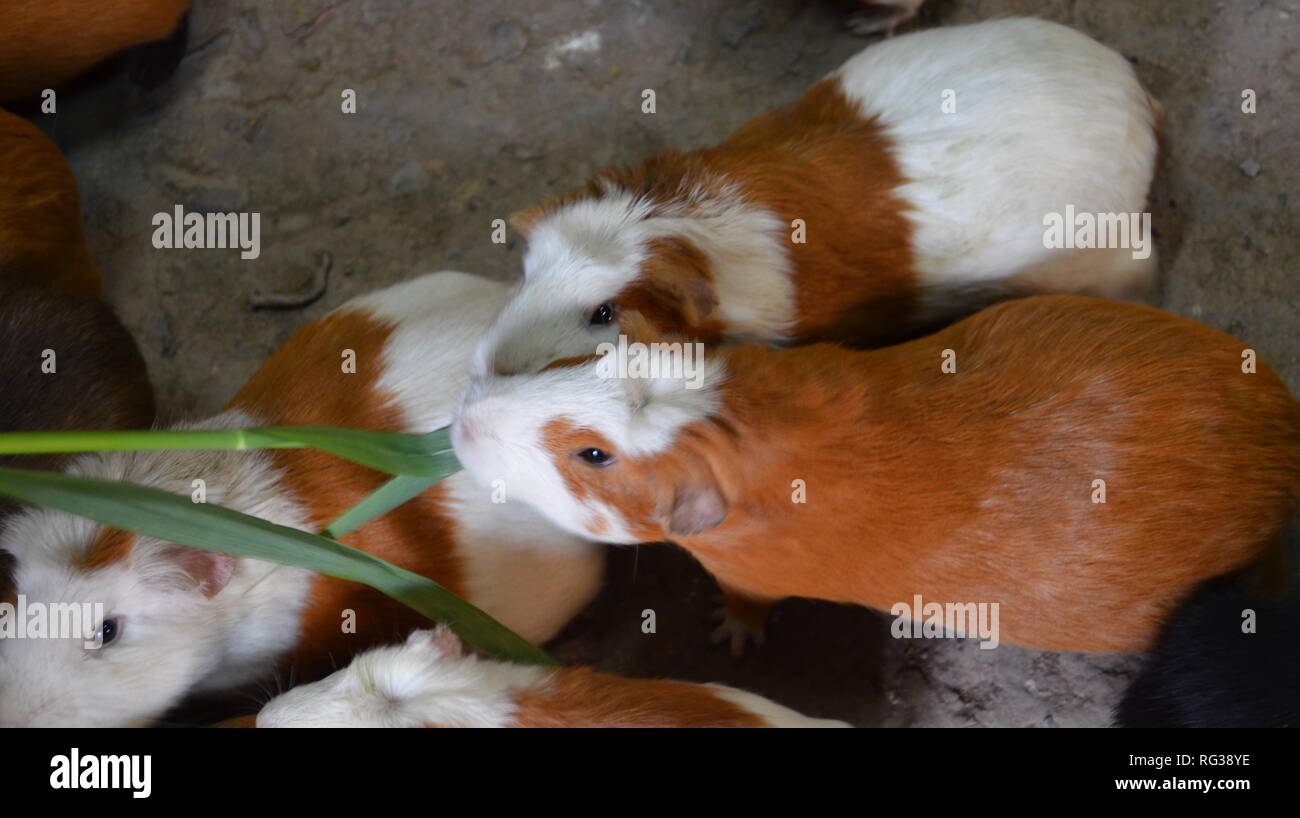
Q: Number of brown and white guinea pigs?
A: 4